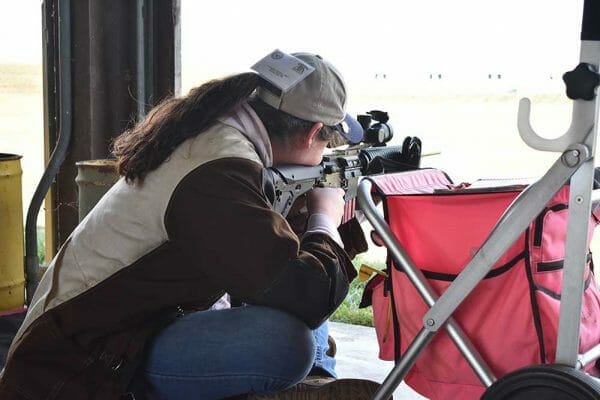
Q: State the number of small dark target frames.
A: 6